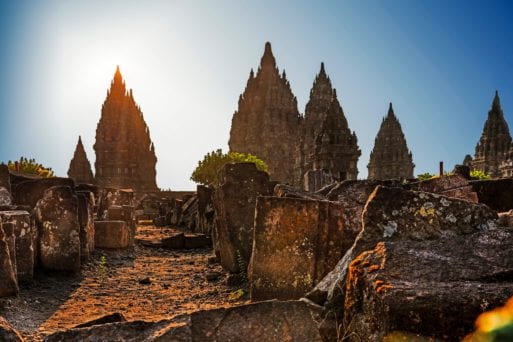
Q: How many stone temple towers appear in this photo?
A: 7